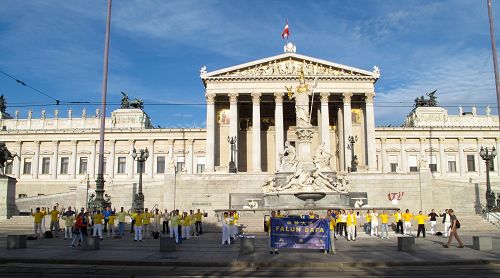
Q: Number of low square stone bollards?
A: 6